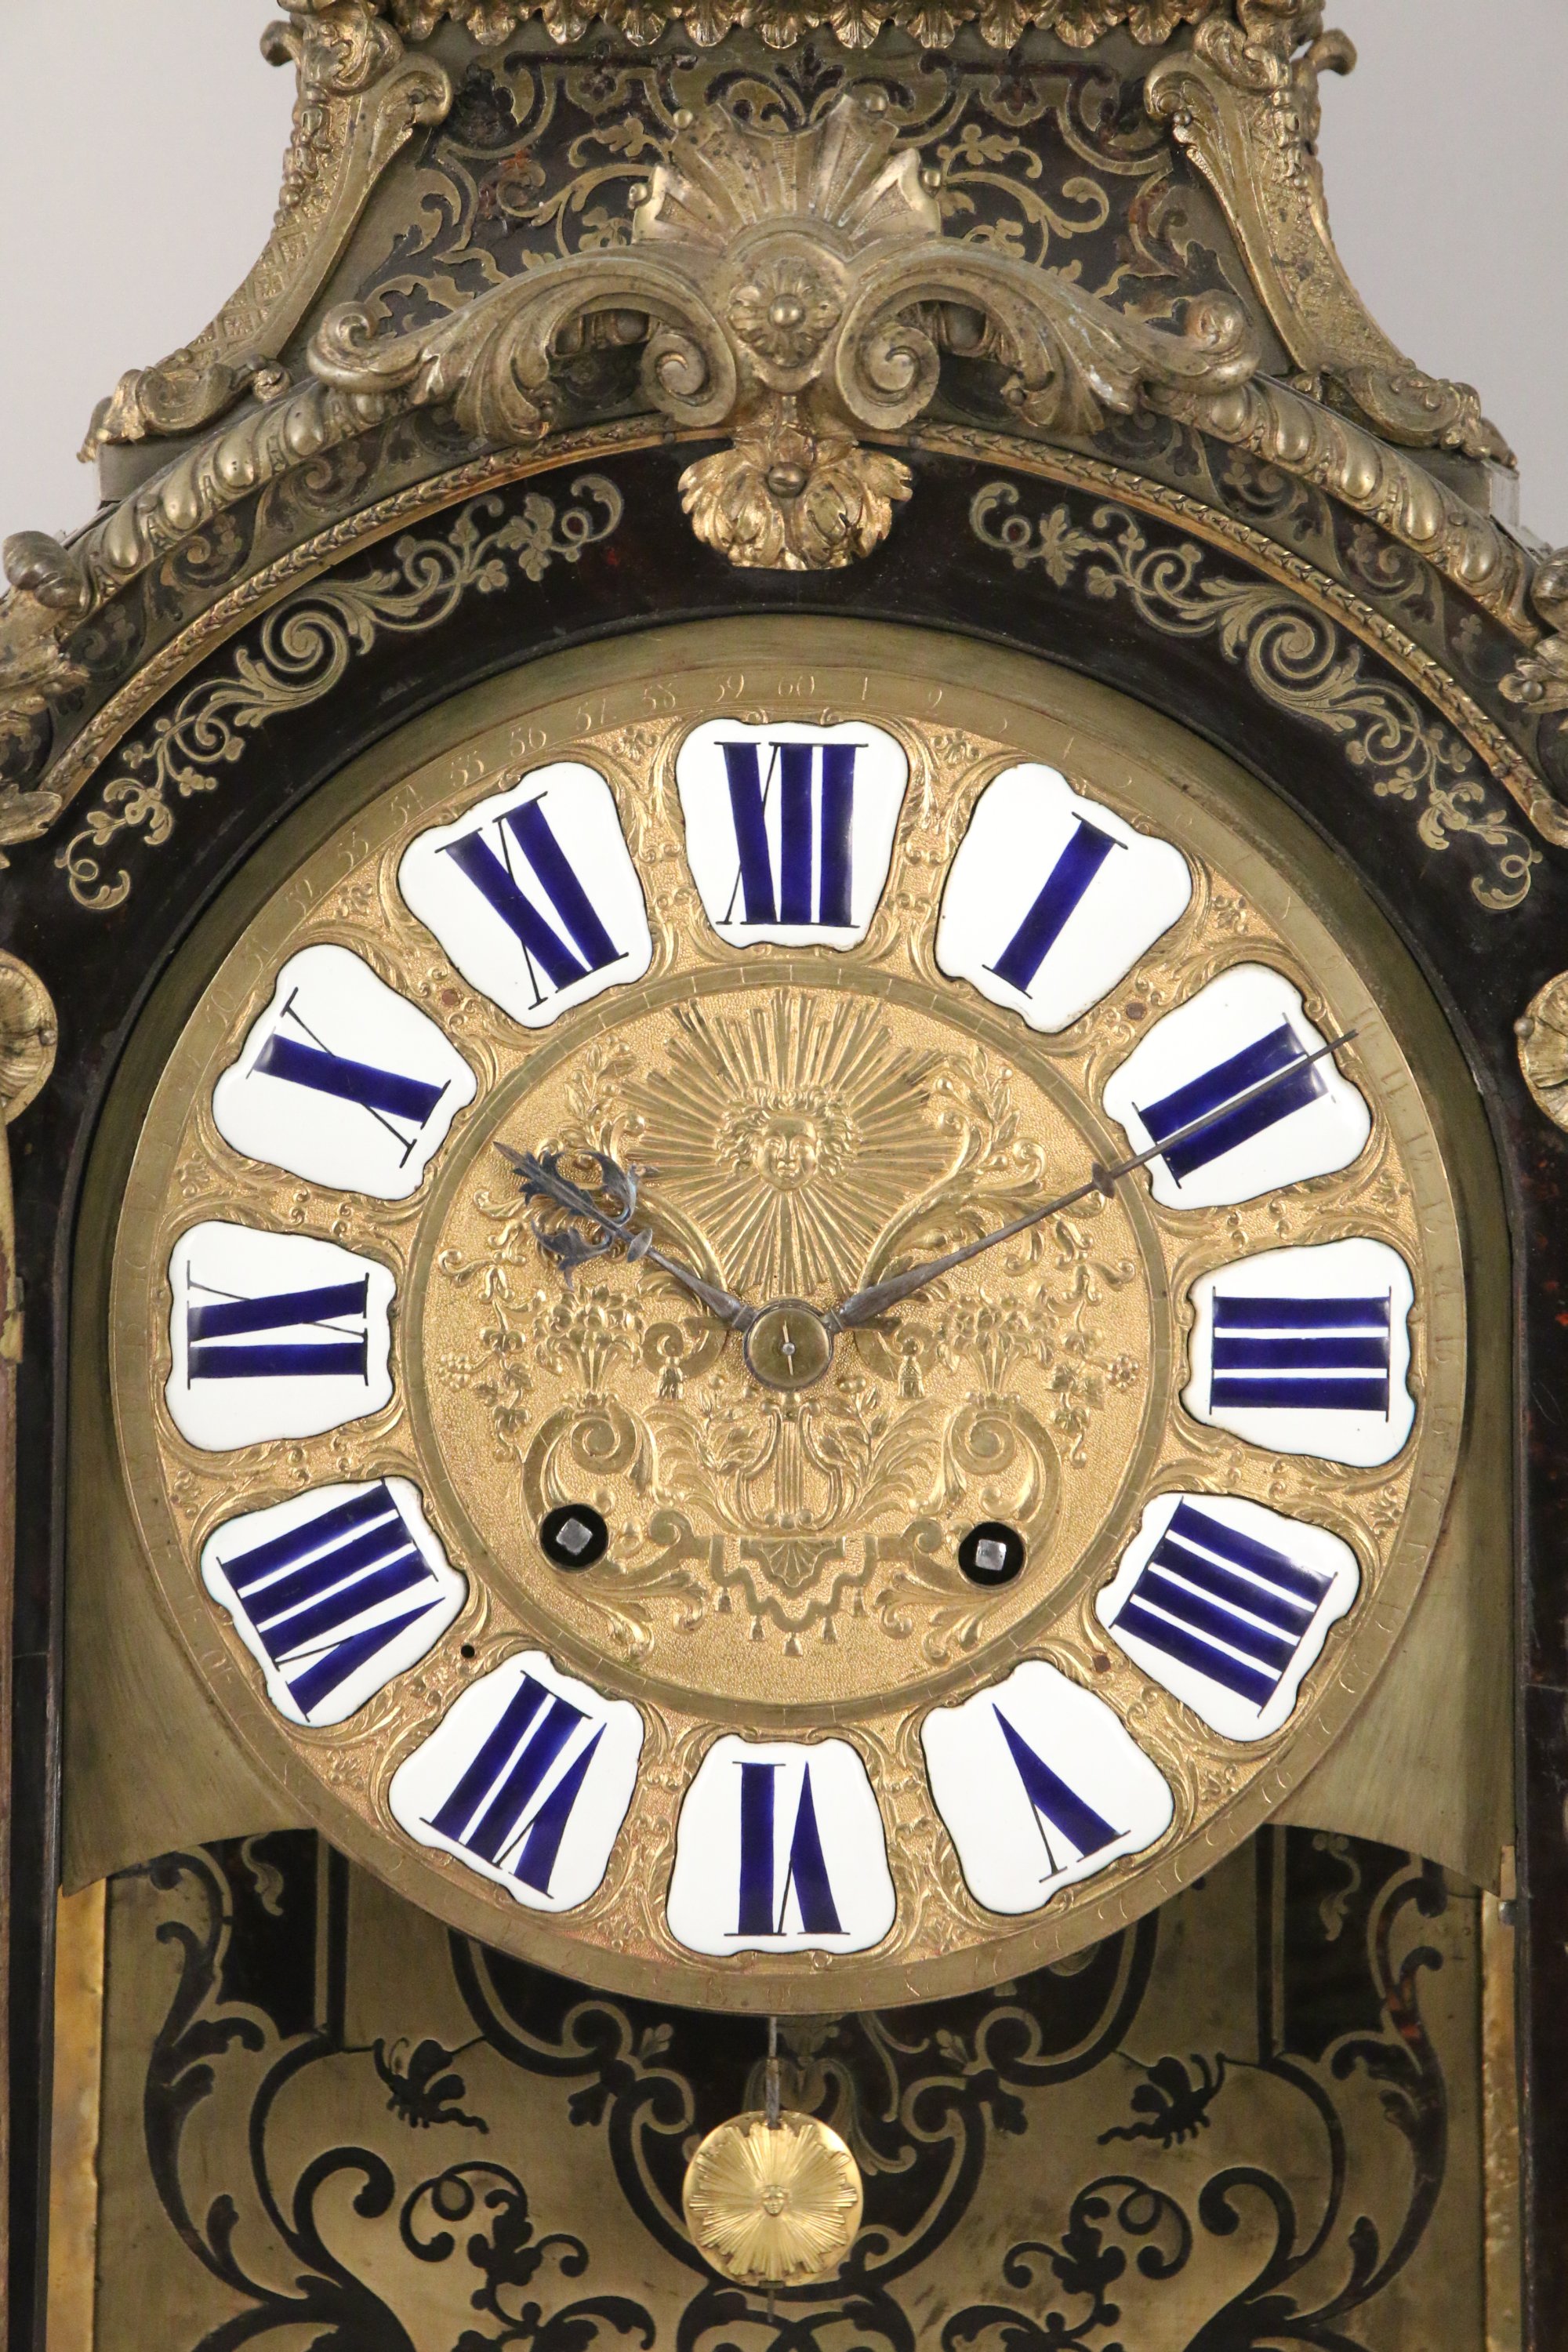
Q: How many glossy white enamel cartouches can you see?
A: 12